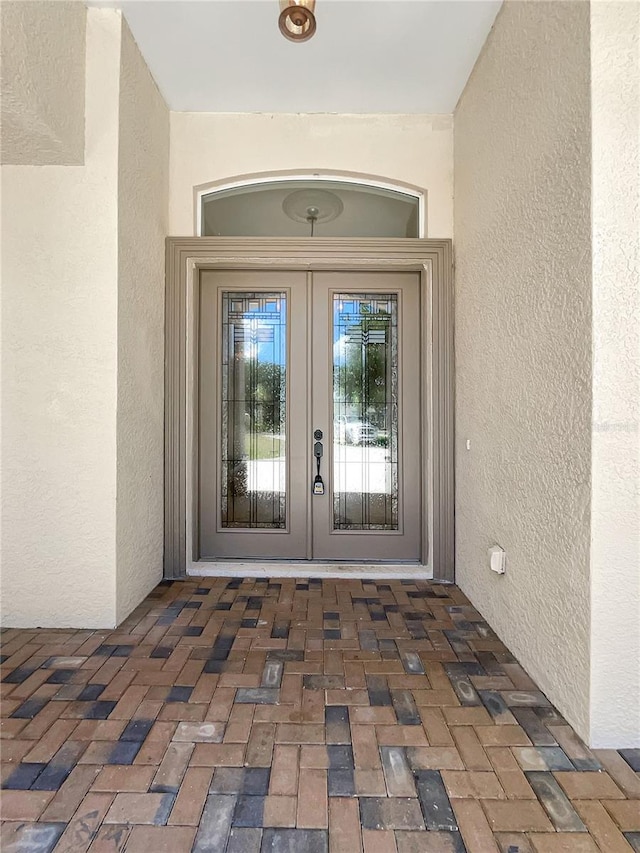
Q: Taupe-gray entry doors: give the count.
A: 2